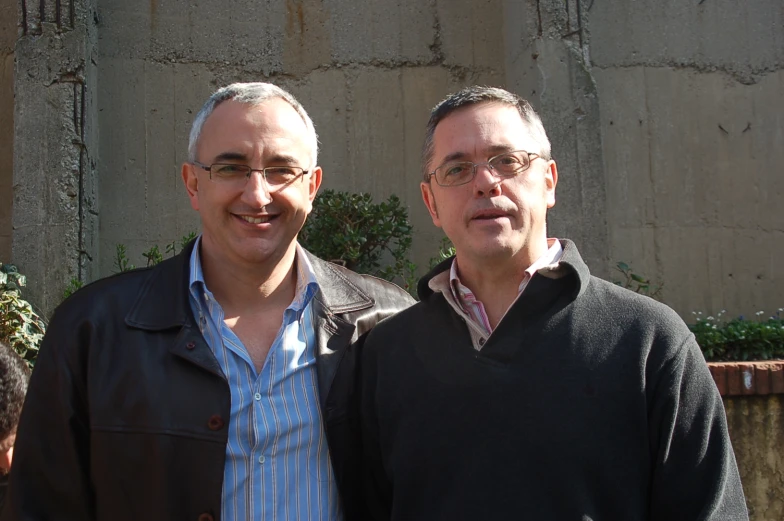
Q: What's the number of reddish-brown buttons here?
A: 3